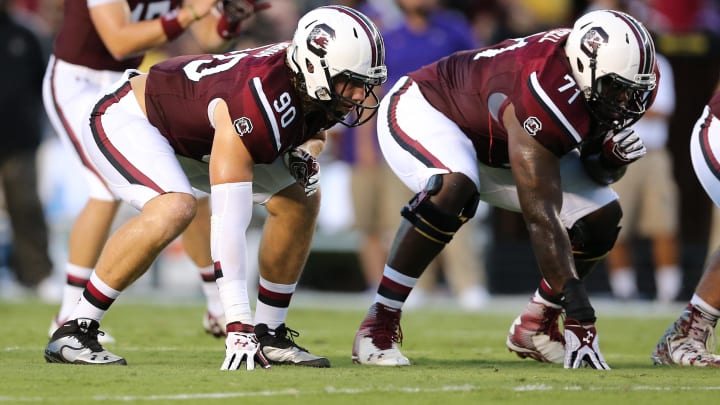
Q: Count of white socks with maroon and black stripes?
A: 6